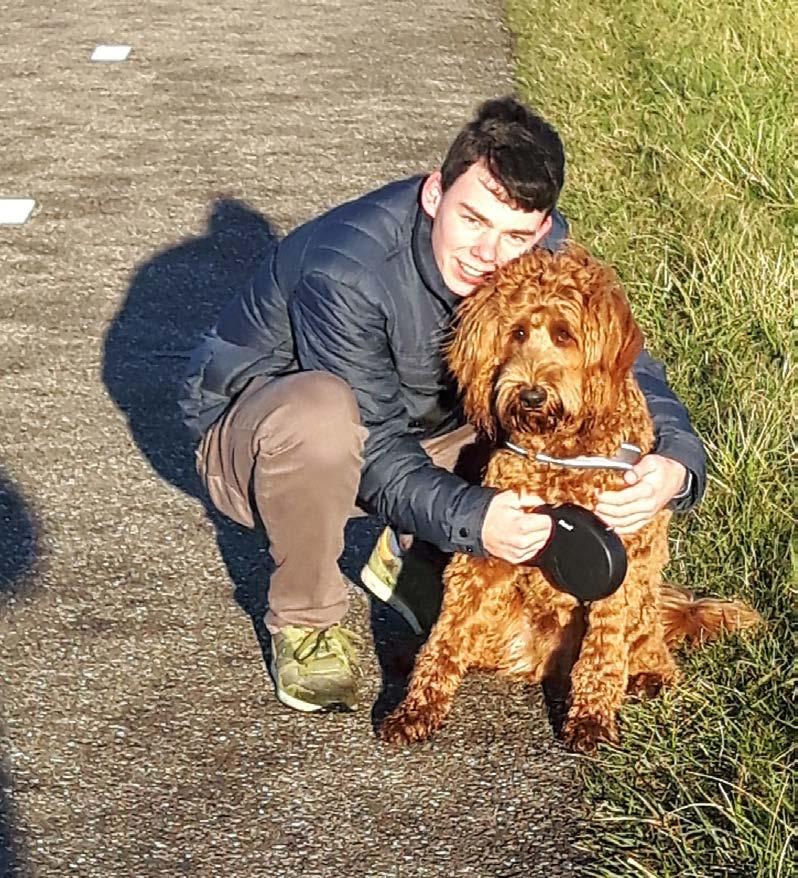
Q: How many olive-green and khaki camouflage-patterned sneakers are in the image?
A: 2